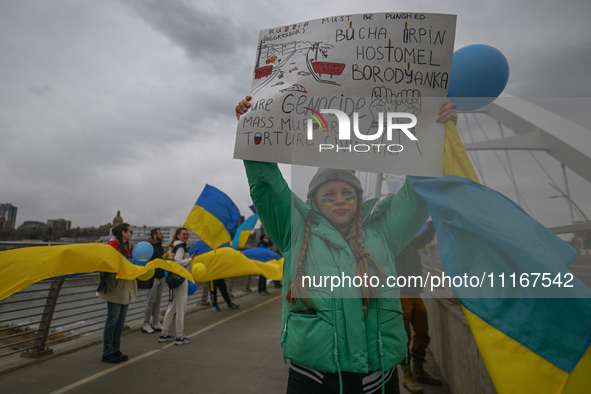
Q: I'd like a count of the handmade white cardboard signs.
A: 1